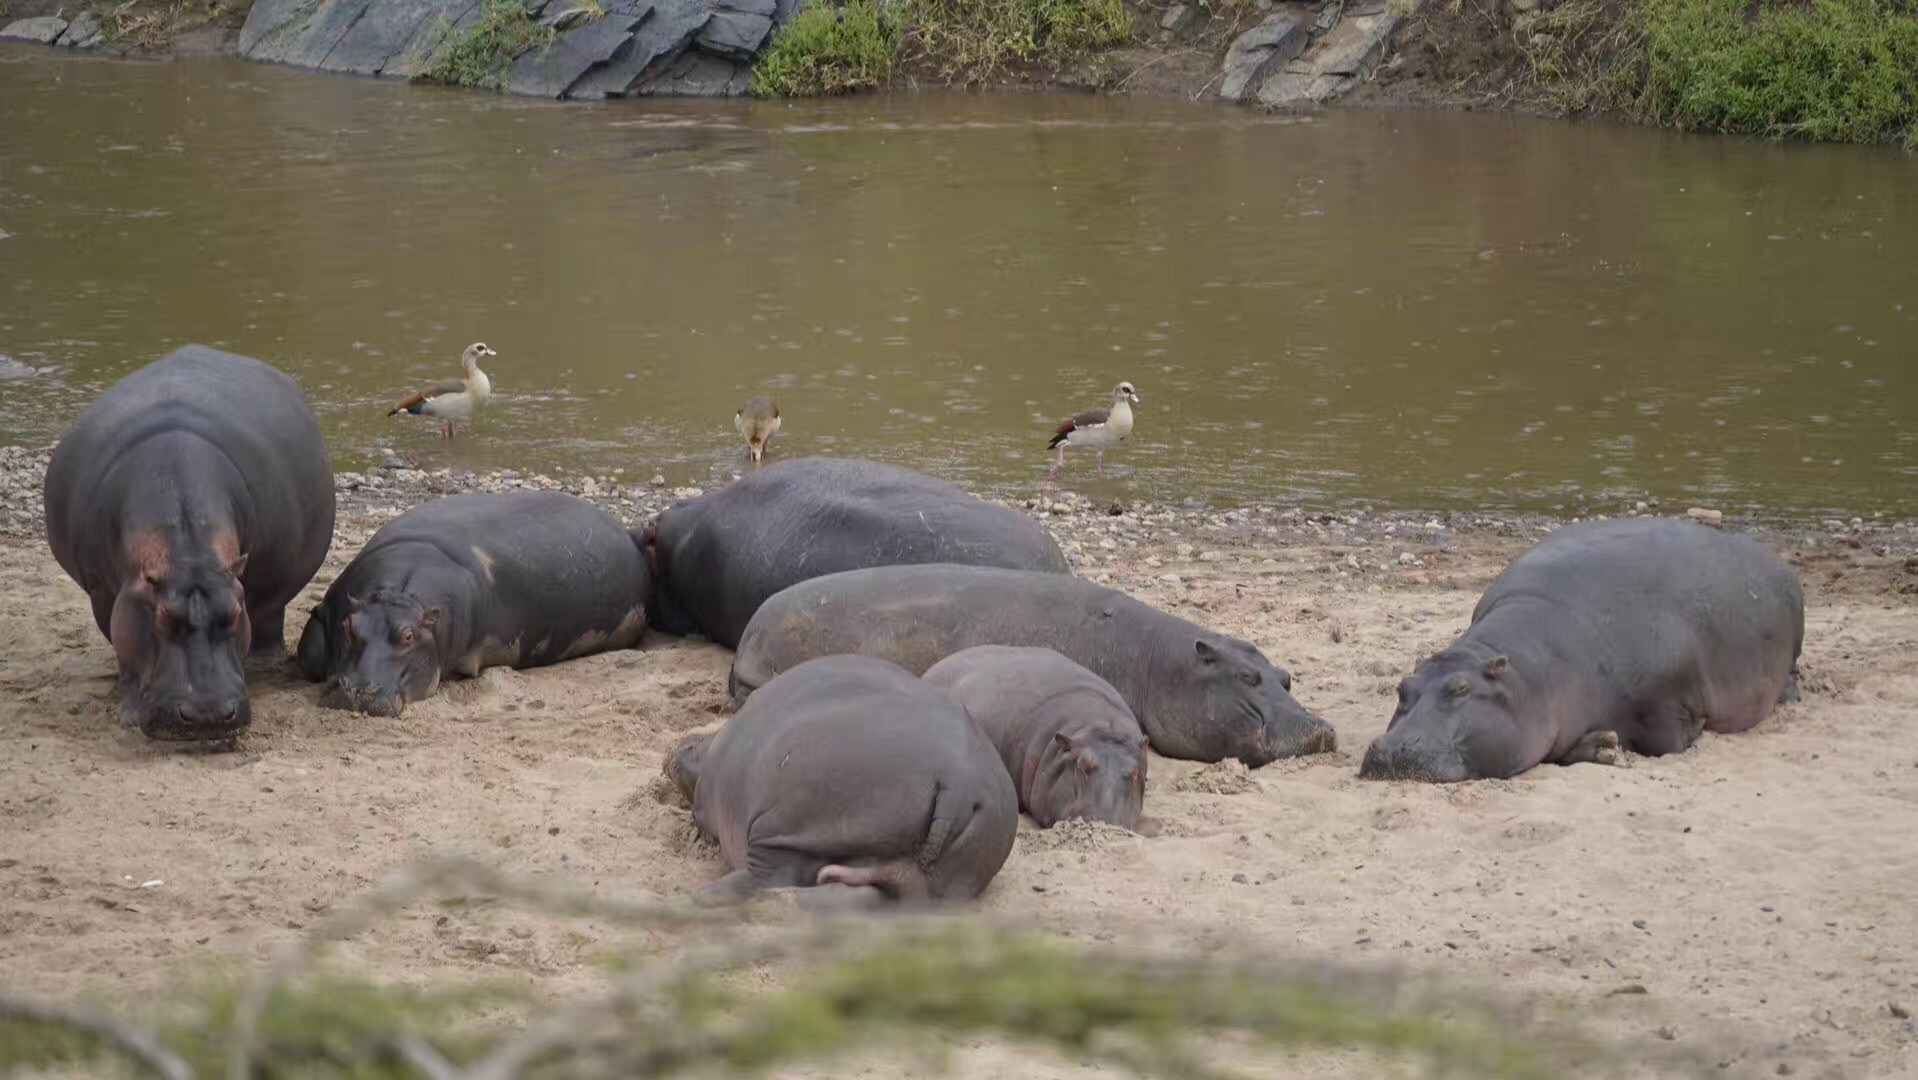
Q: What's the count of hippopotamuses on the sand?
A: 7